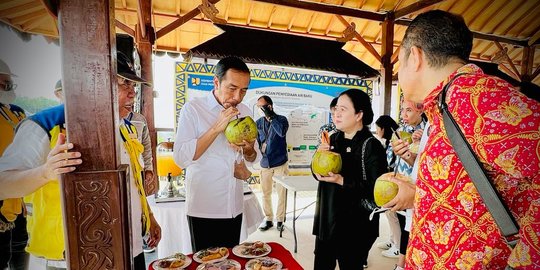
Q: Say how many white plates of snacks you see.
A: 5